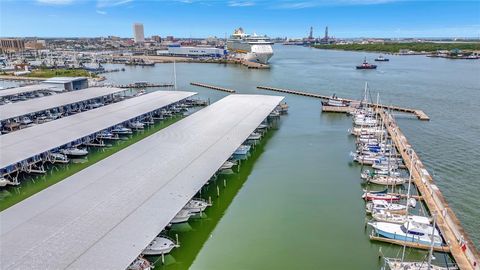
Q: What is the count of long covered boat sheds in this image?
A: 4